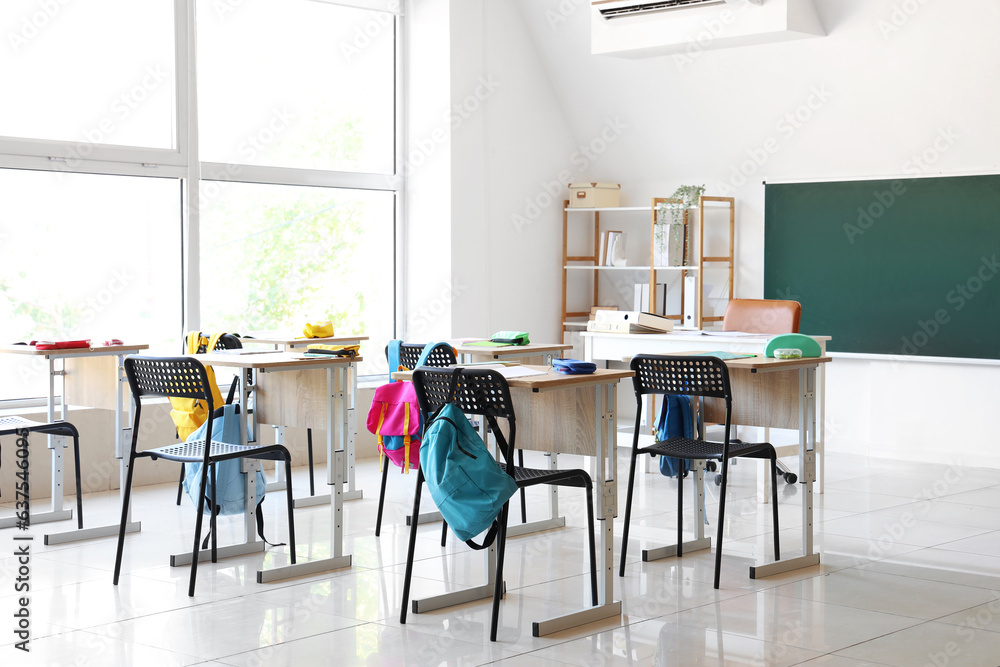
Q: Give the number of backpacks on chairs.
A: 3